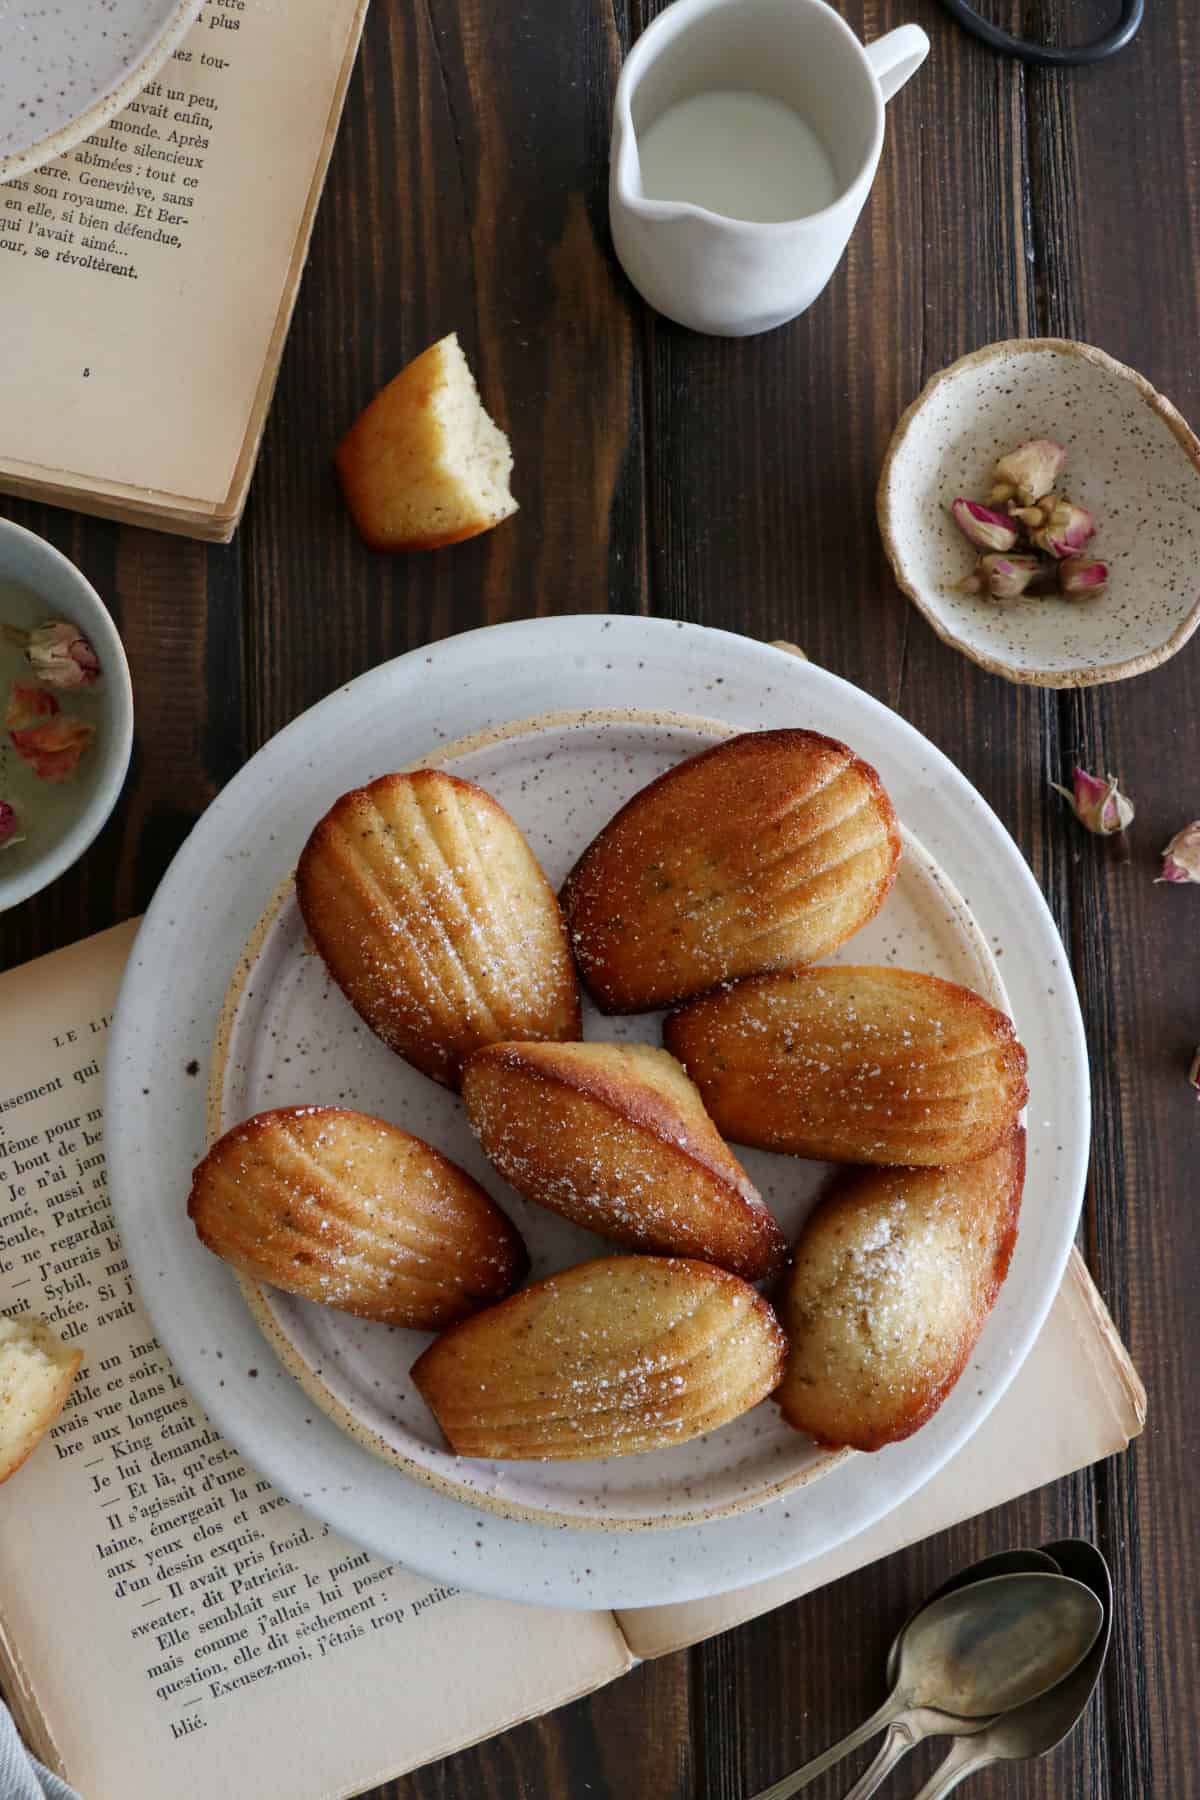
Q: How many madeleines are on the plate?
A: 7